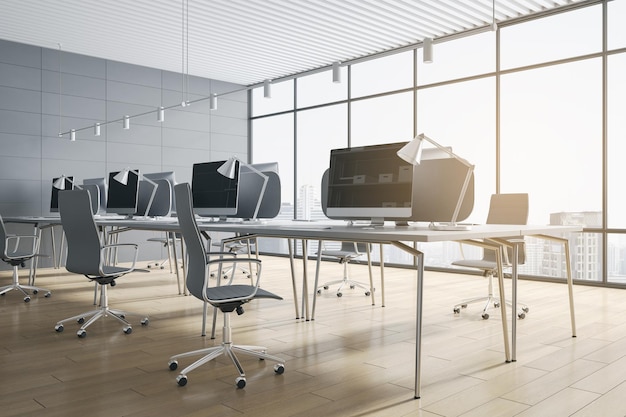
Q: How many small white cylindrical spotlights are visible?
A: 8